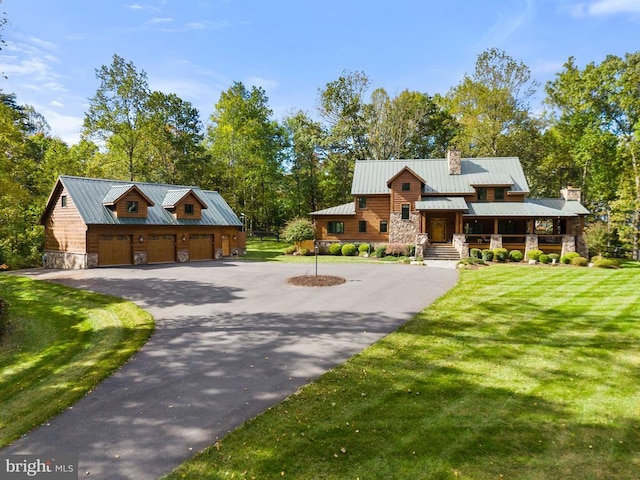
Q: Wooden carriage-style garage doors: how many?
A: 3